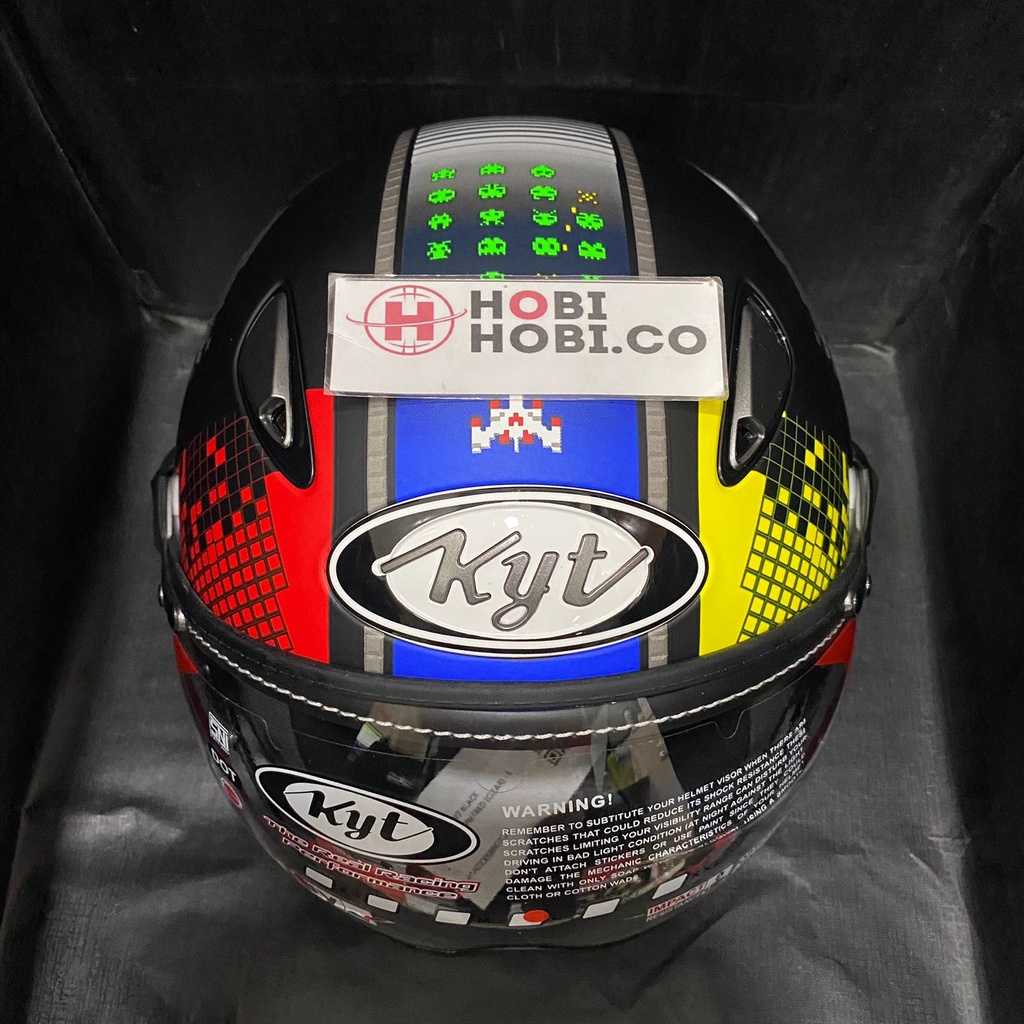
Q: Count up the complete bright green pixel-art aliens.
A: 14